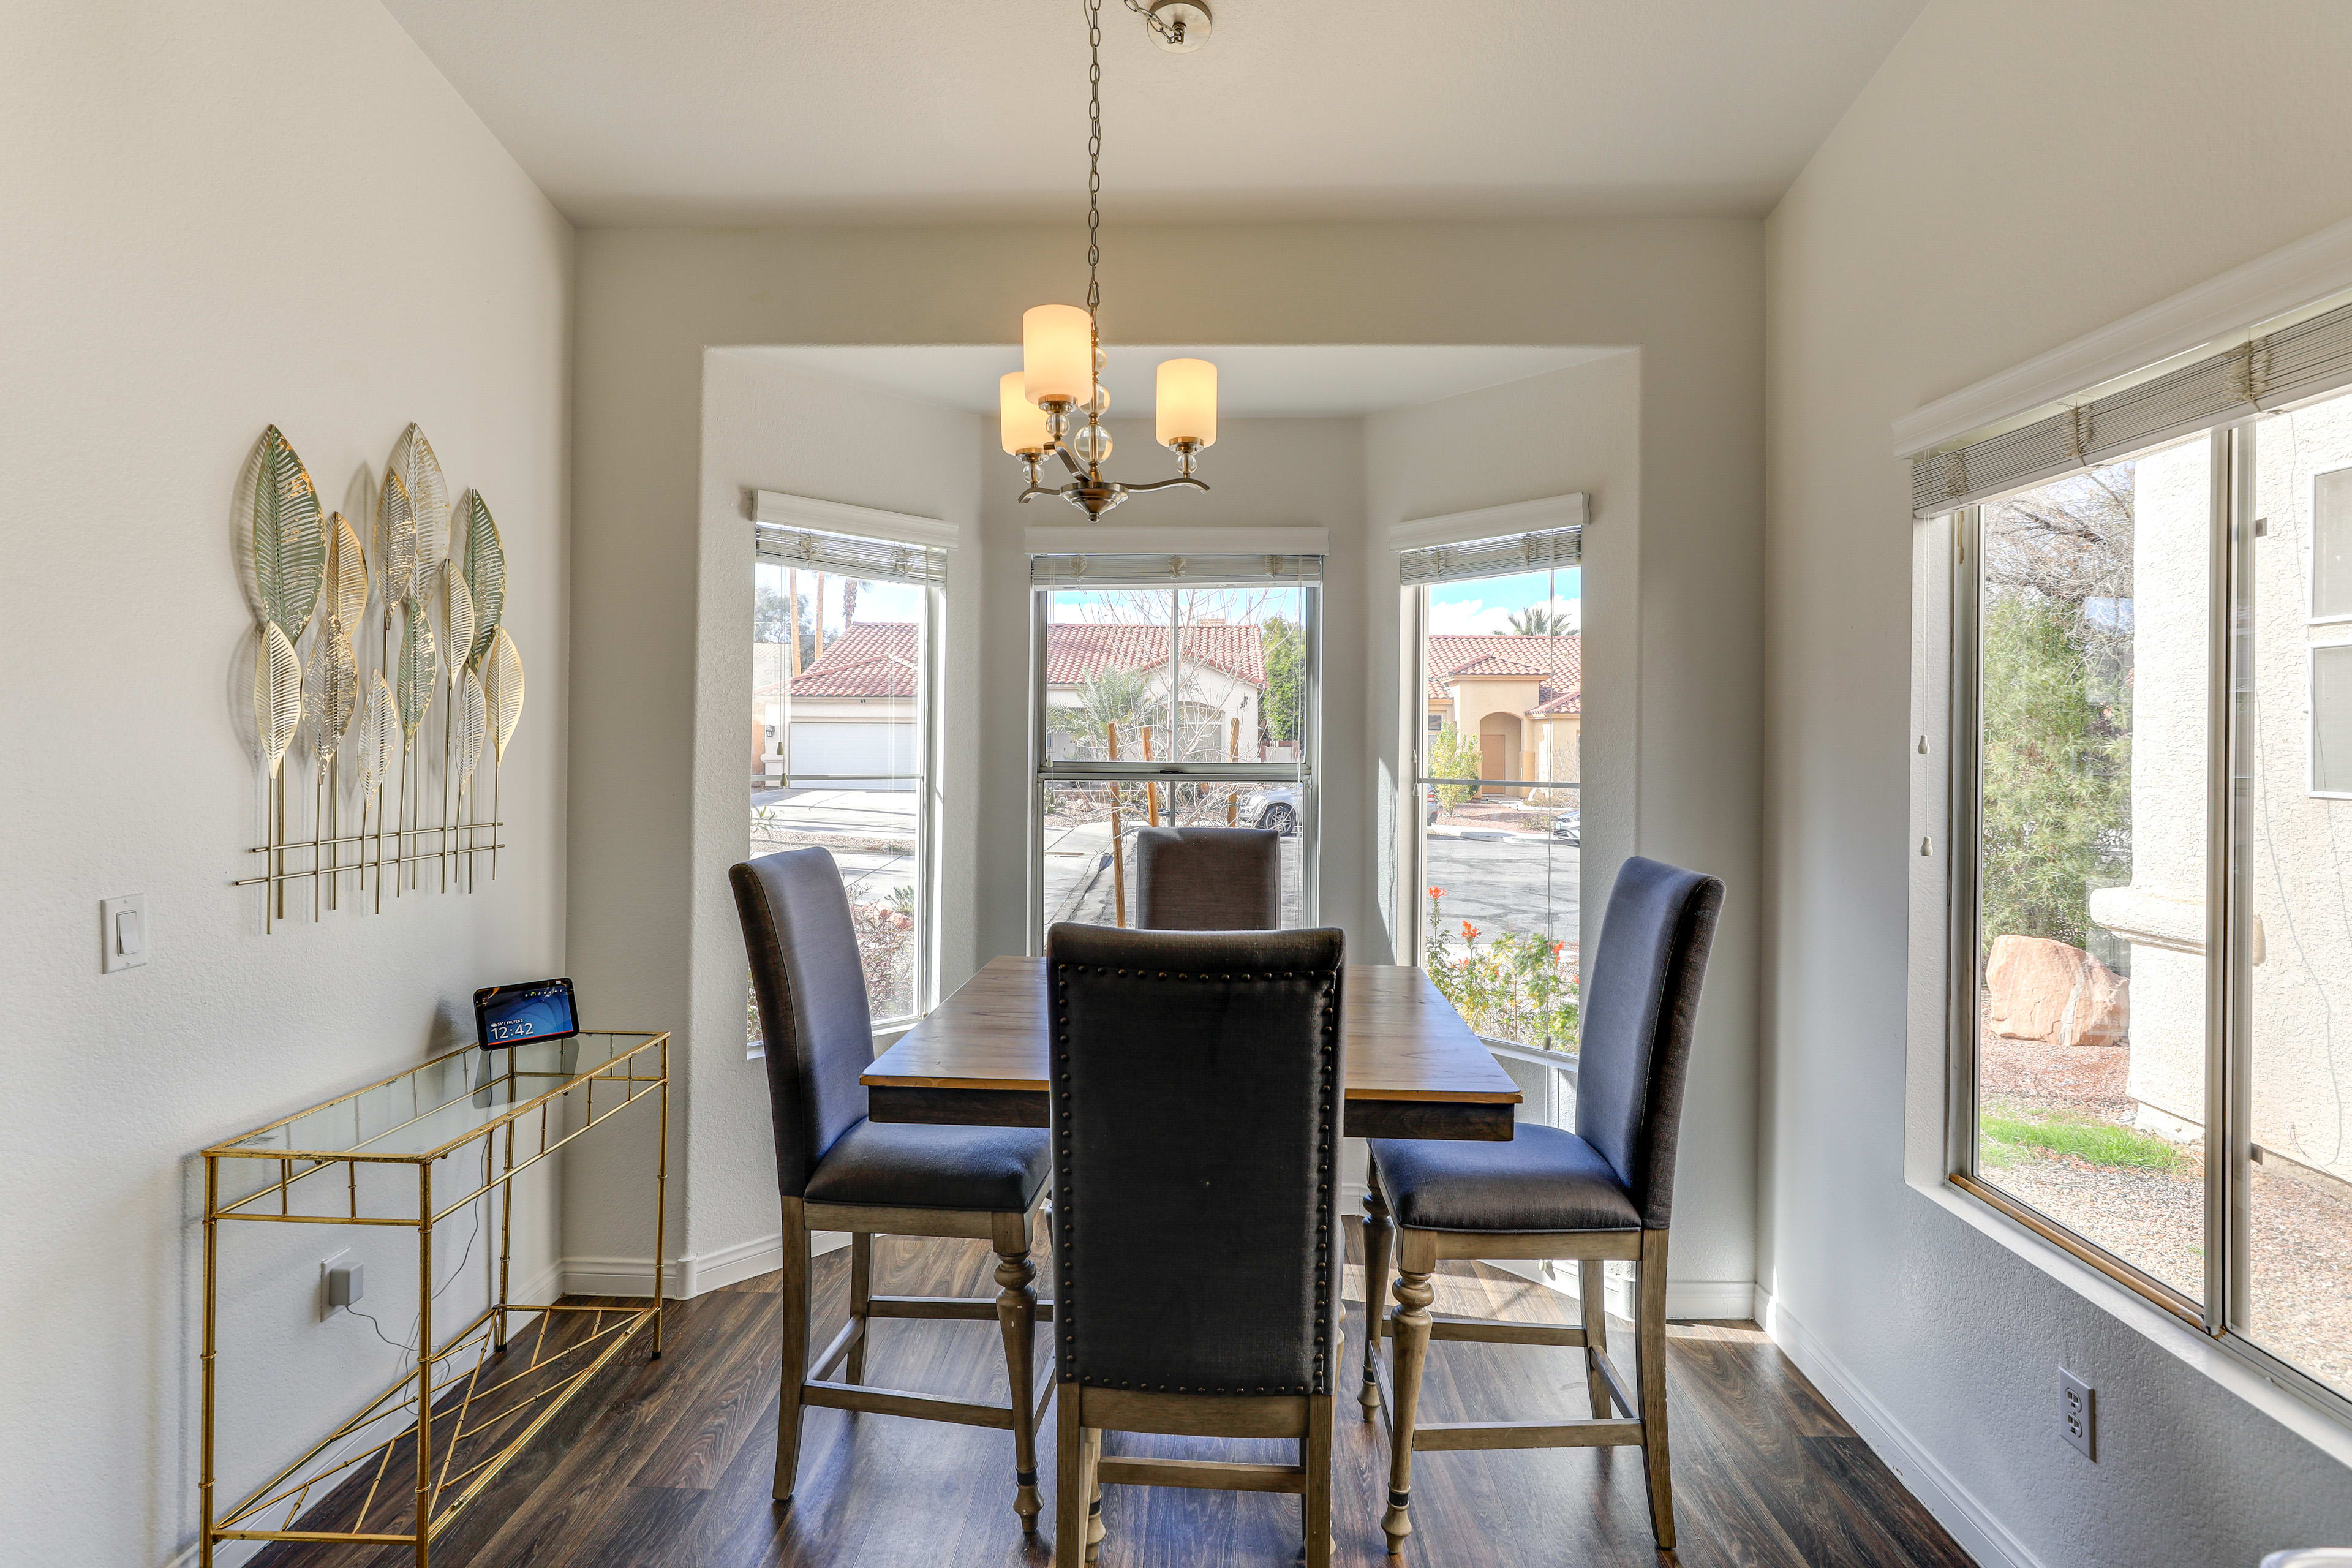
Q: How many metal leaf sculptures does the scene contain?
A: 12